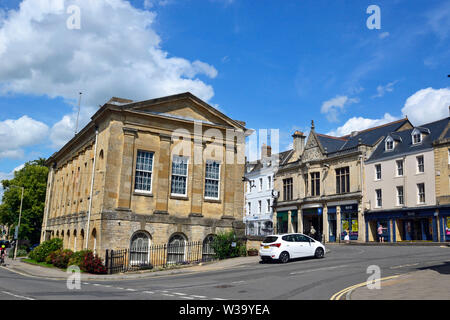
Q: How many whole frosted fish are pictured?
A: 0